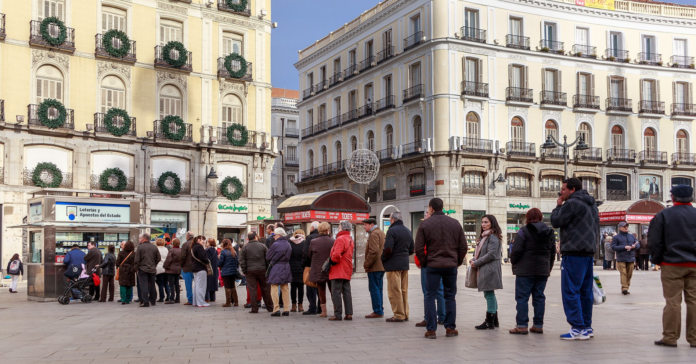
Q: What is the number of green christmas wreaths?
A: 13